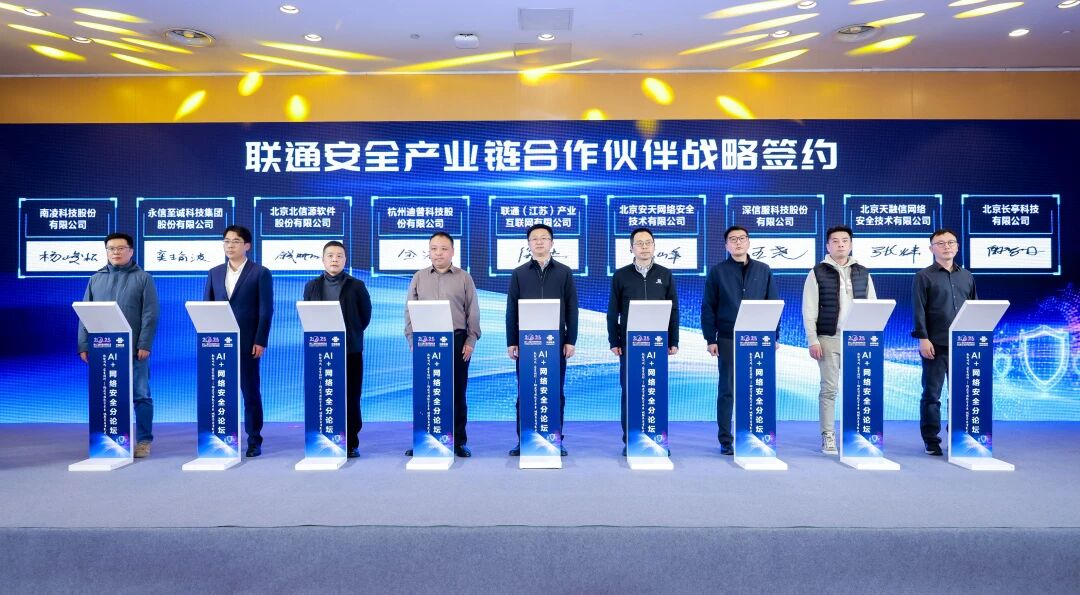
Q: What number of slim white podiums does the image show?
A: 9